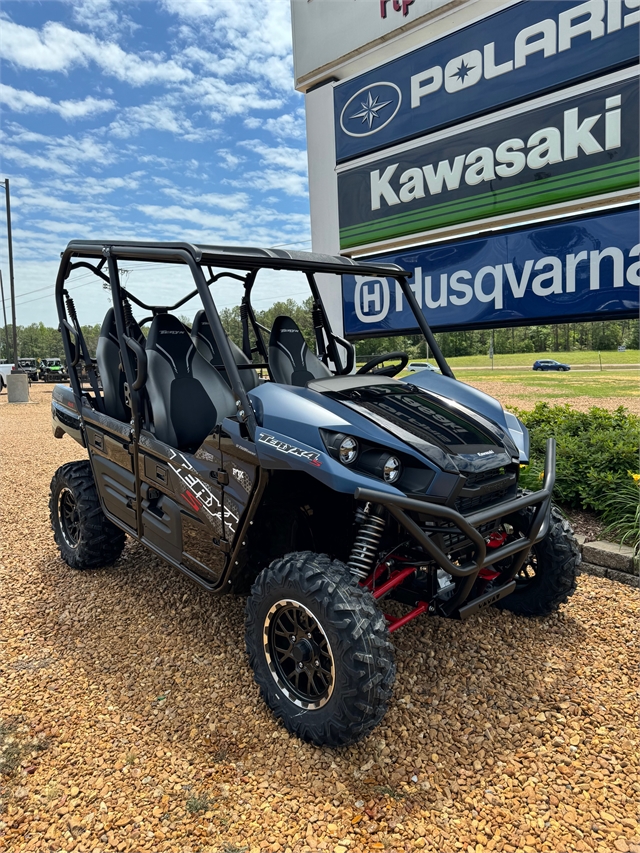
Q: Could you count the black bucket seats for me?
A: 4